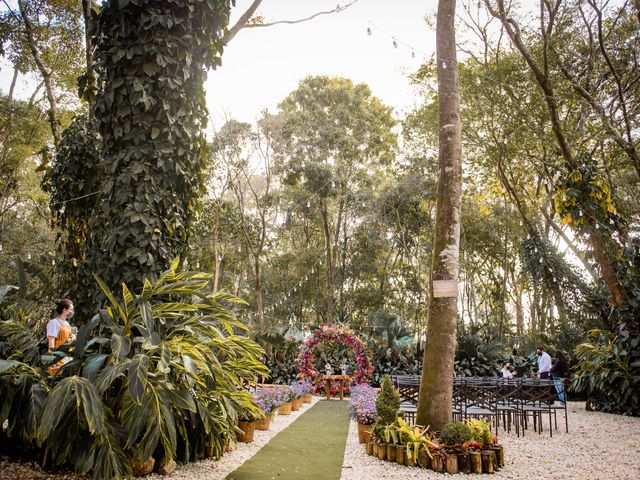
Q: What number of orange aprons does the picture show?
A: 1